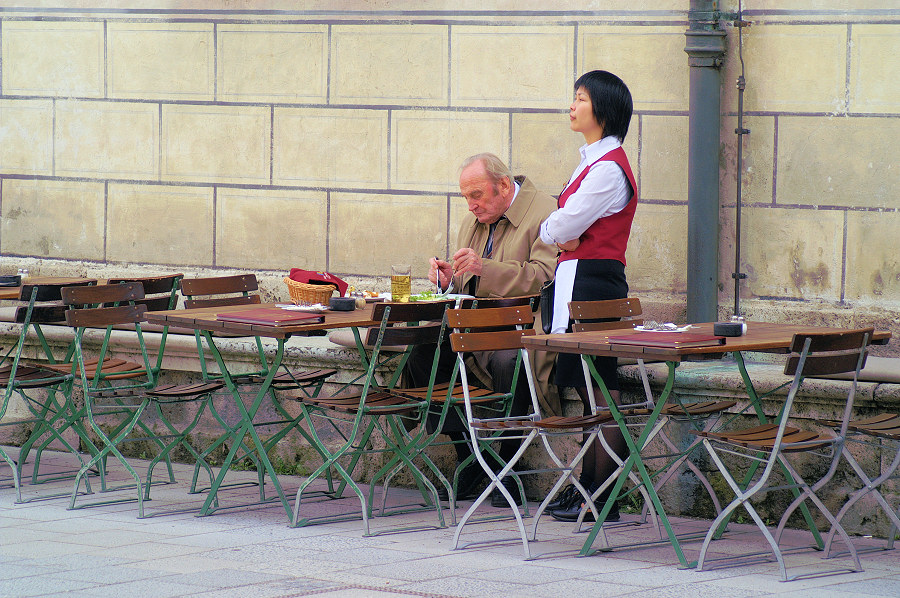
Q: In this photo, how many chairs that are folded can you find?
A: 0